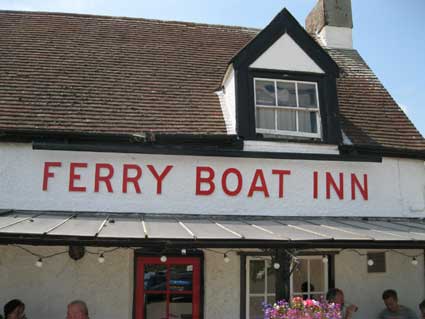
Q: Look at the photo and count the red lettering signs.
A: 1